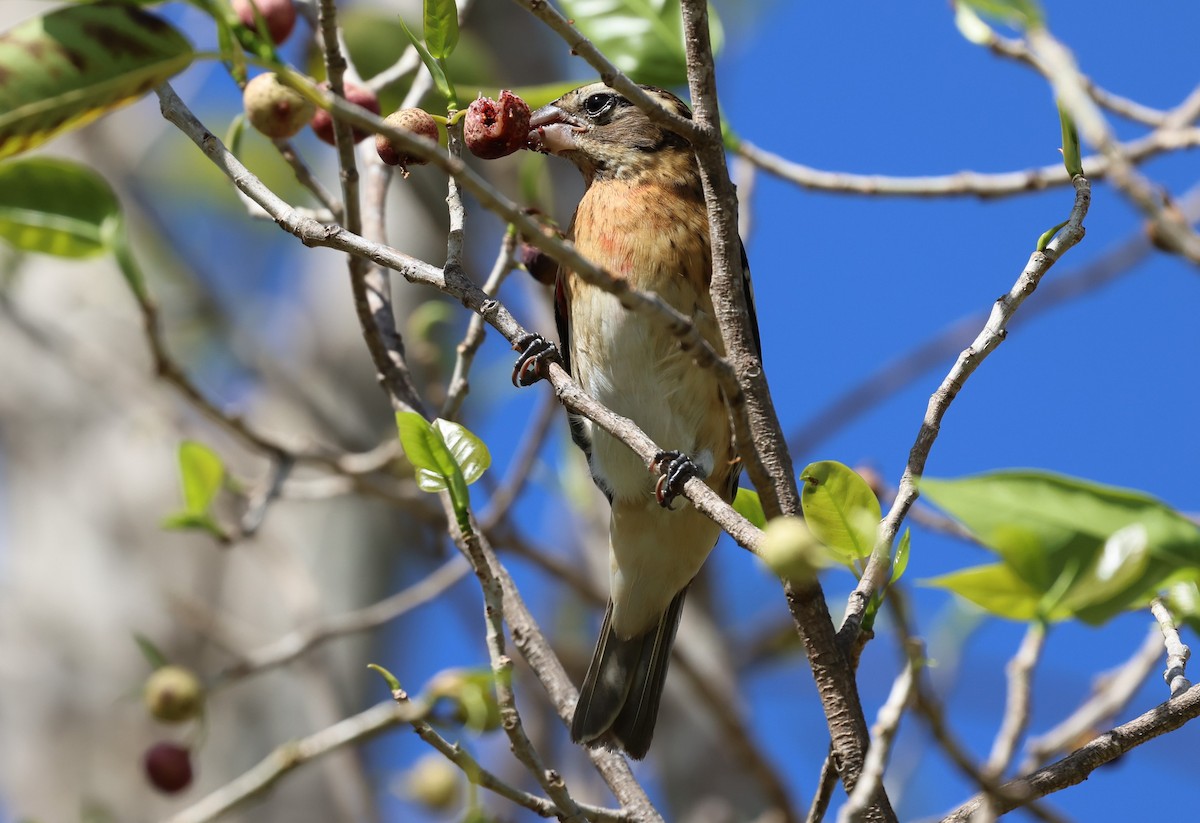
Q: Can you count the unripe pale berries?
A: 4